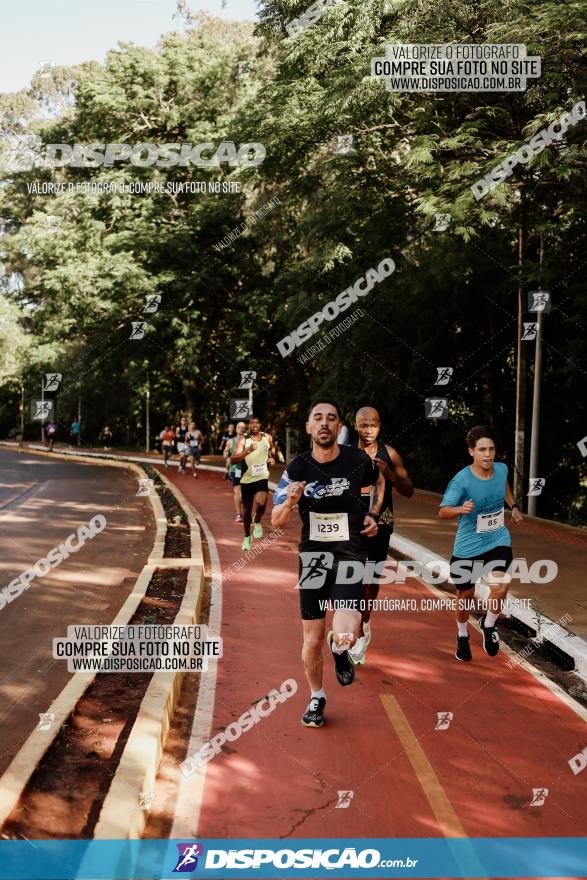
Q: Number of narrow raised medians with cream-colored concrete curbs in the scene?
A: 1